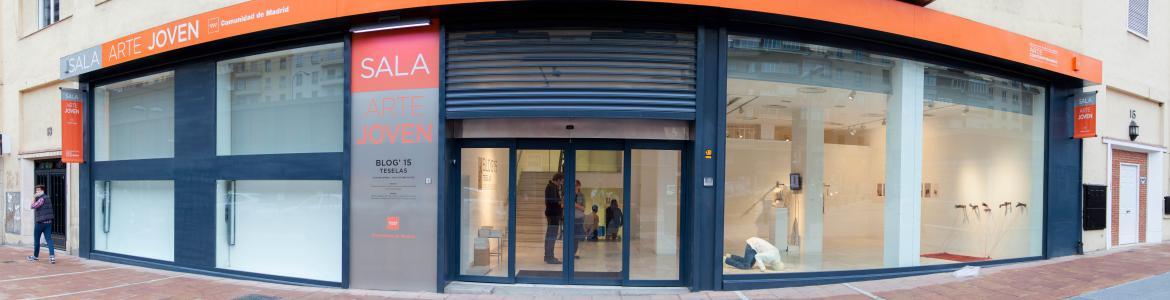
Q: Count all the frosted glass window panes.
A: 4